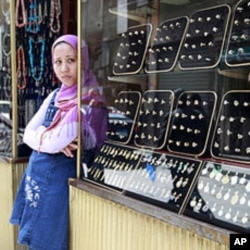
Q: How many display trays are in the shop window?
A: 11